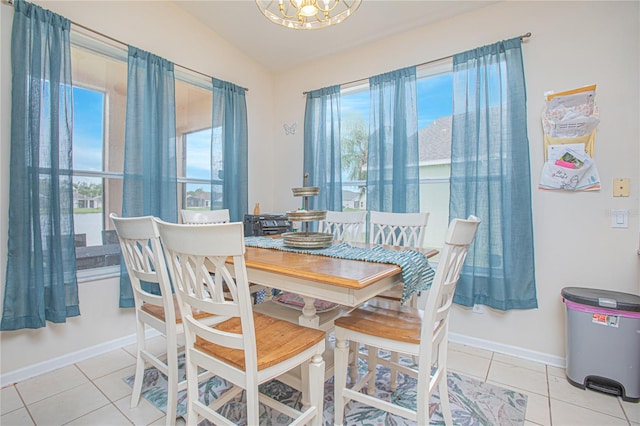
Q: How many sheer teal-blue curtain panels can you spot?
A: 6